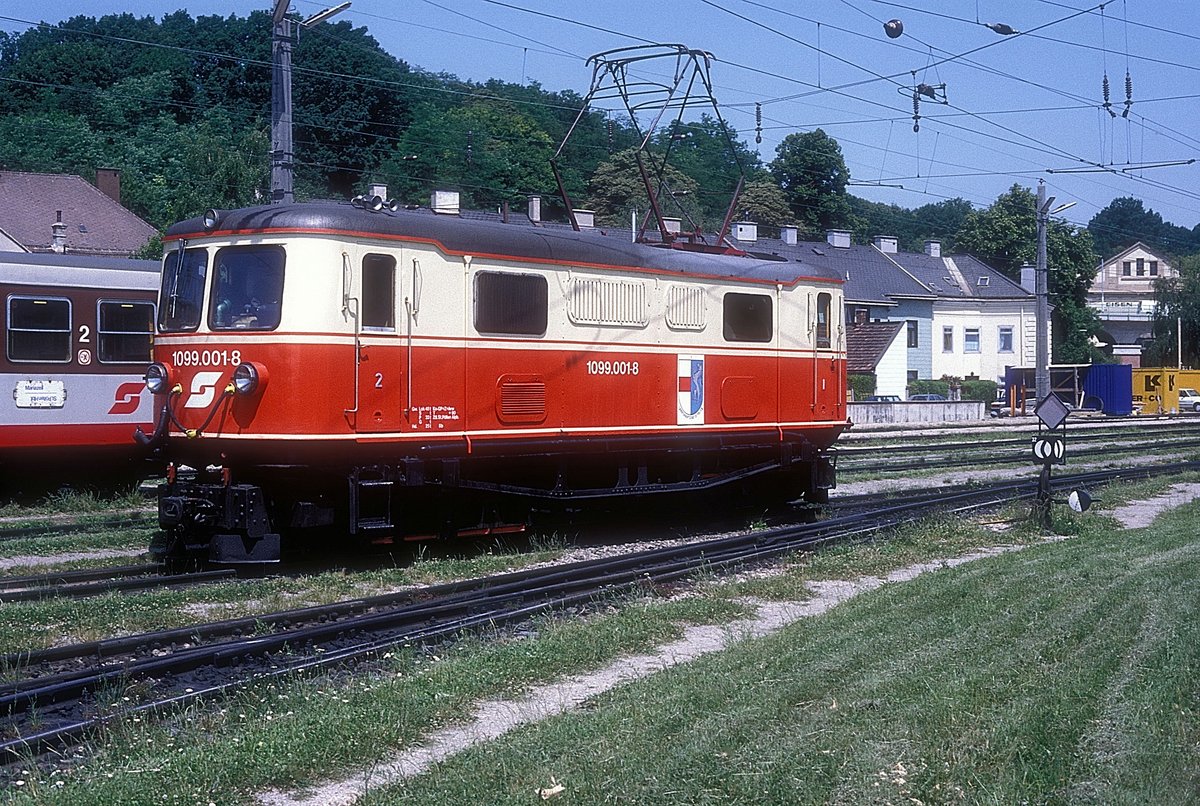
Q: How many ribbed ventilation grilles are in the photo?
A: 3